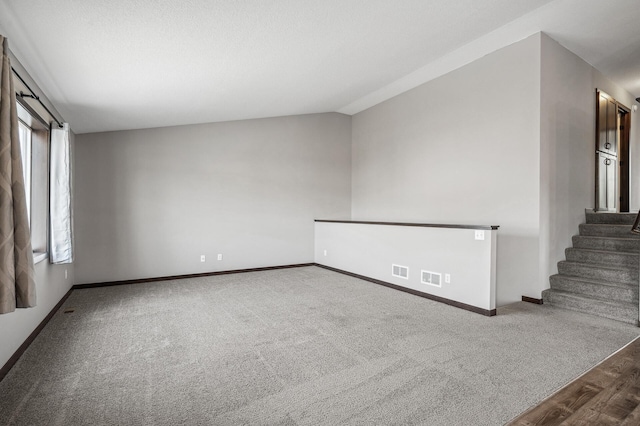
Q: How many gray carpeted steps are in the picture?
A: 7